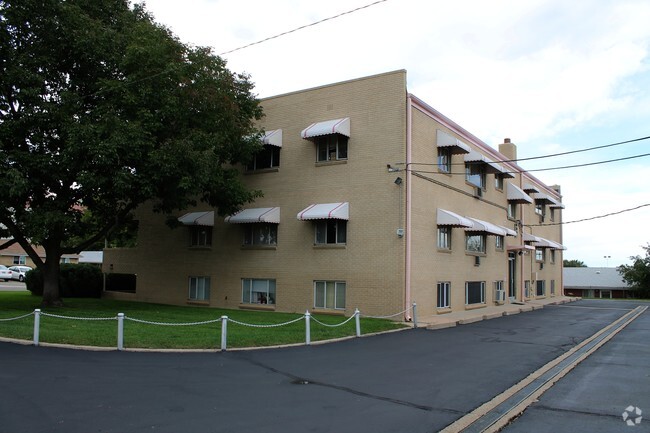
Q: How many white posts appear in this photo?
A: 6